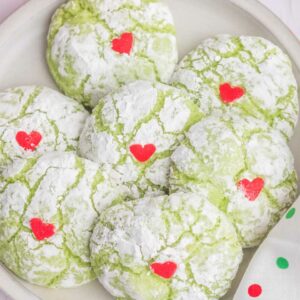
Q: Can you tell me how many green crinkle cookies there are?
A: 7